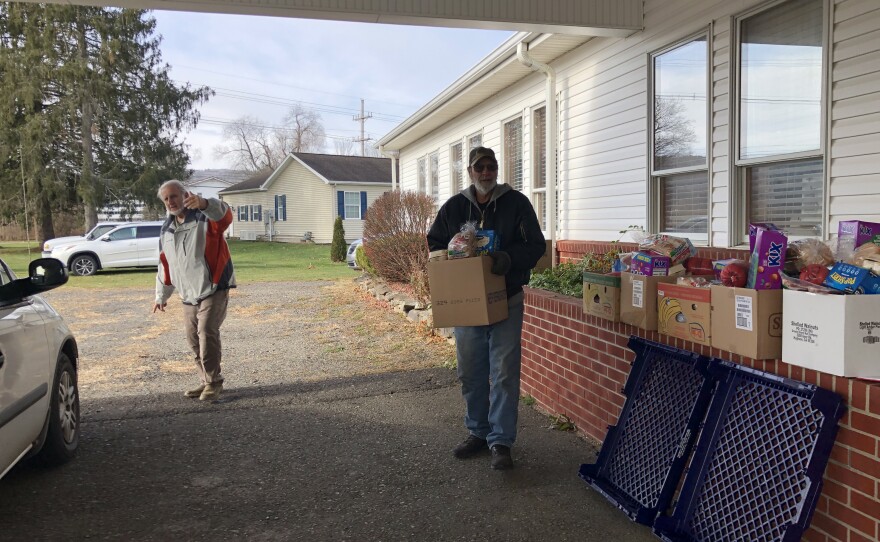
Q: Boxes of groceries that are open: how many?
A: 6